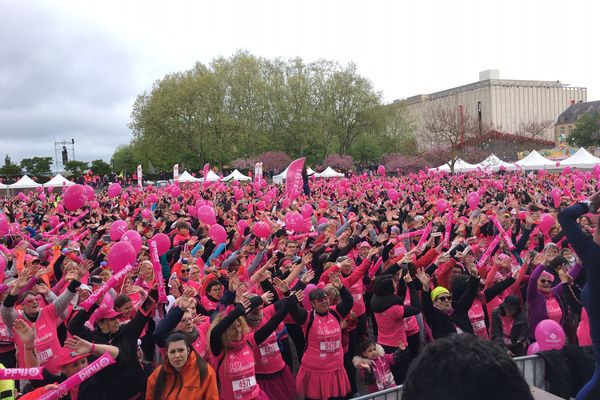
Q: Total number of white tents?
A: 13